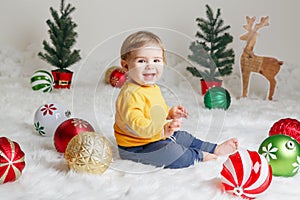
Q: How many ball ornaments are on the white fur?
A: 11